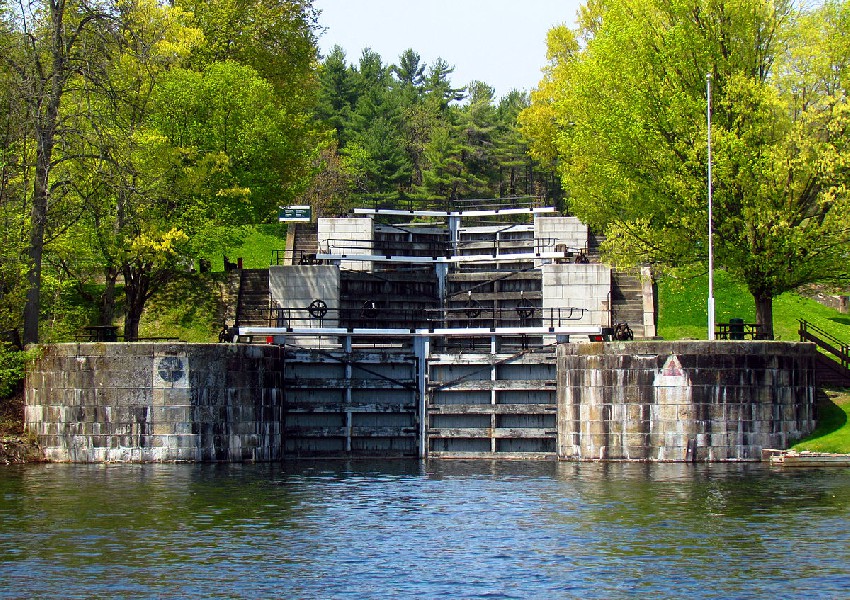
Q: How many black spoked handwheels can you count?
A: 4